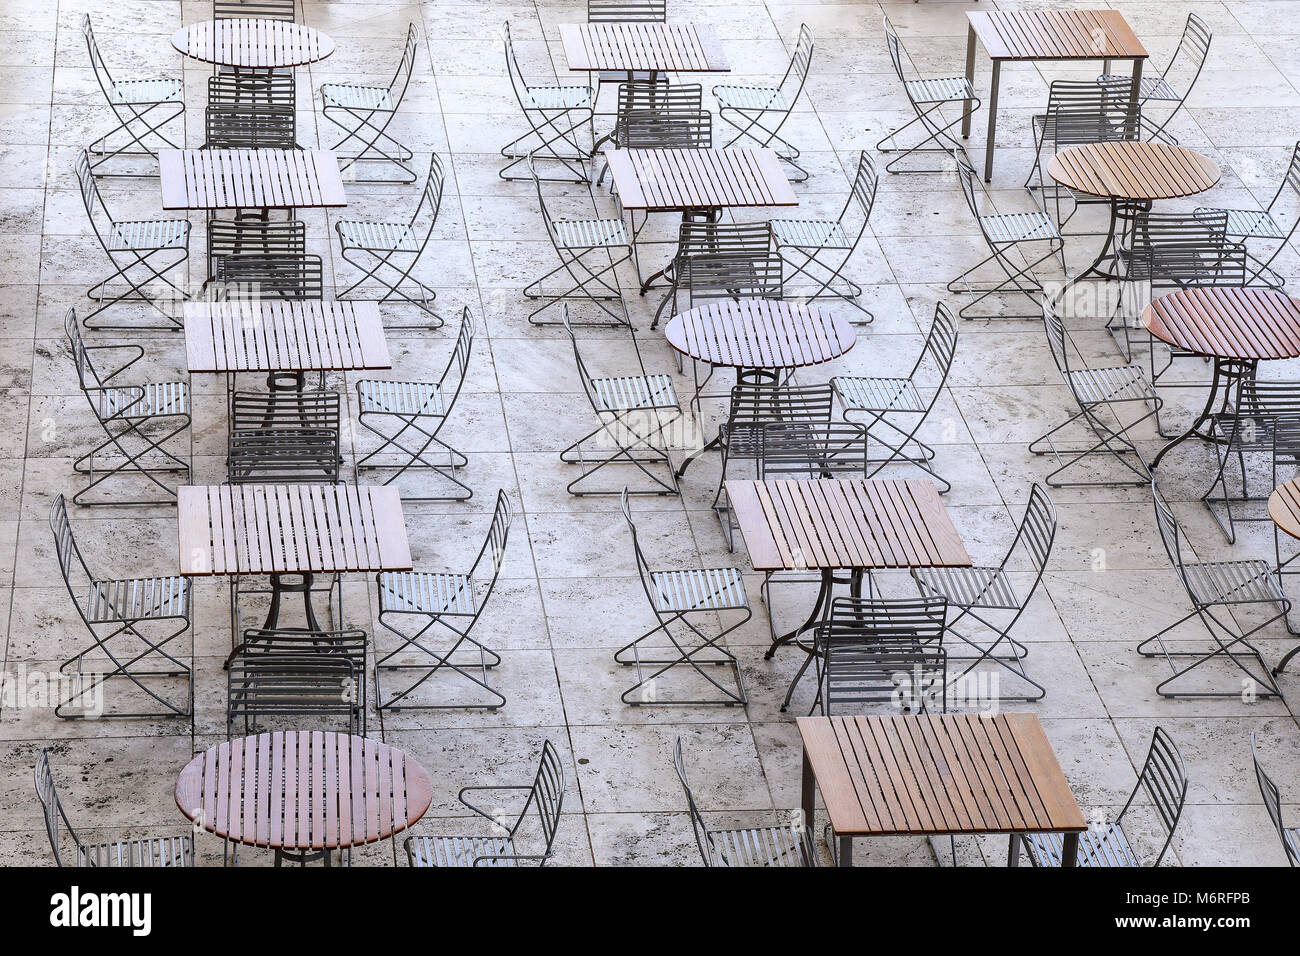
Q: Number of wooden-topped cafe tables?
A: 14